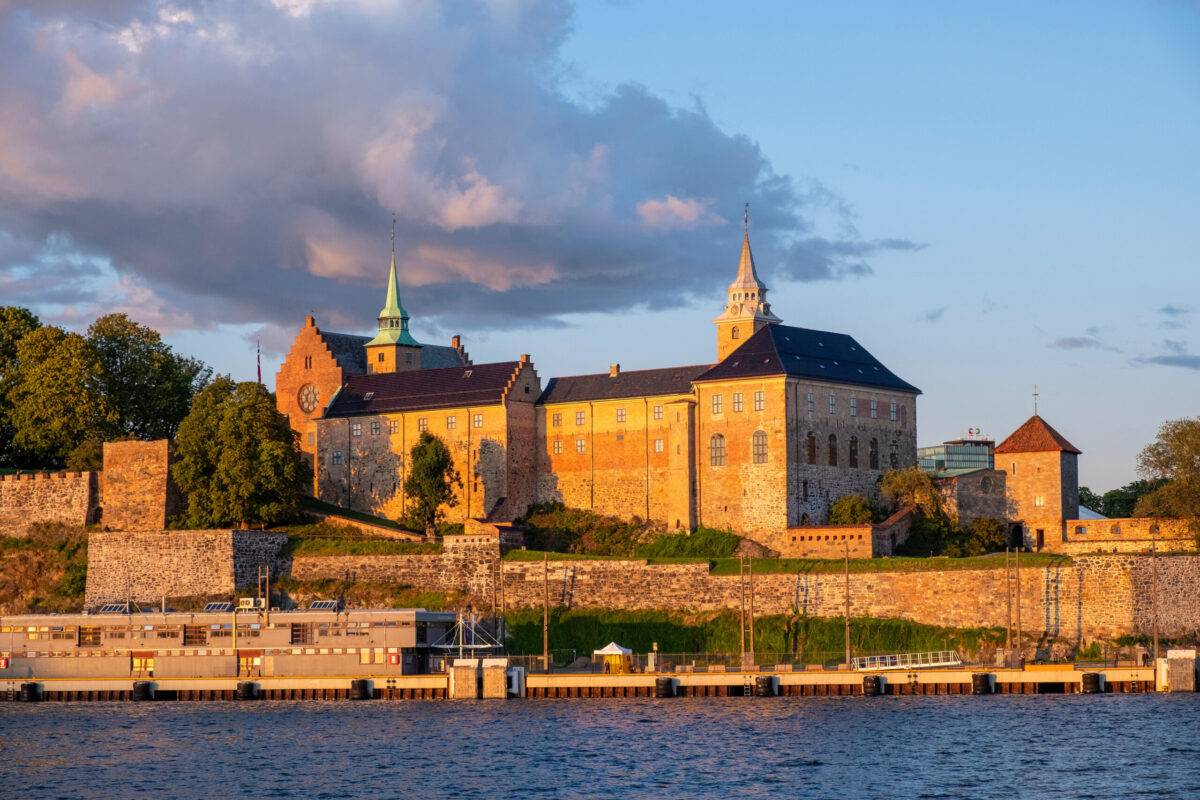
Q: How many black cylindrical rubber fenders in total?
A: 9